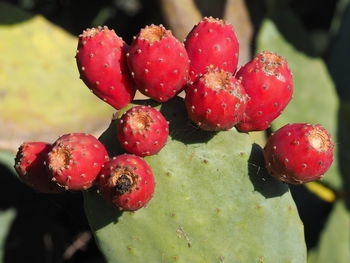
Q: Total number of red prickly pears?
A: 10